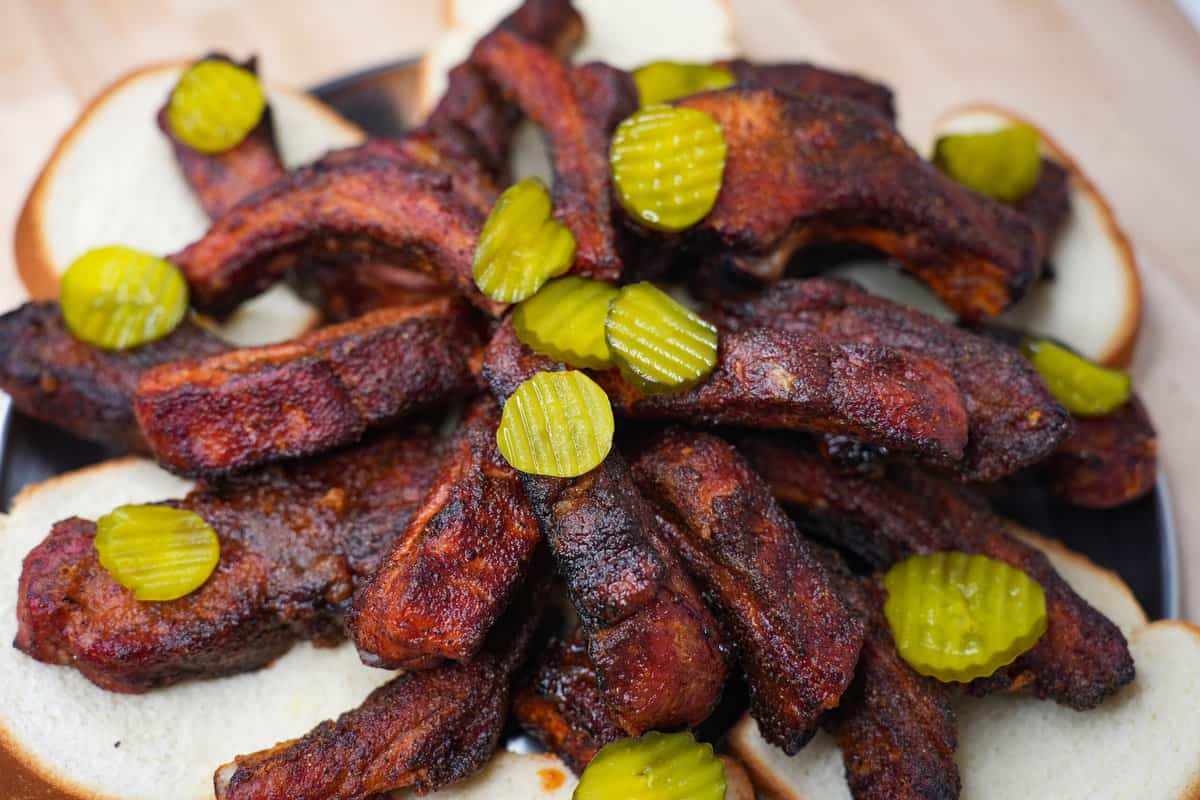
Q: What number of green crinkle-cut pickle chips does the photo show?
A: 13